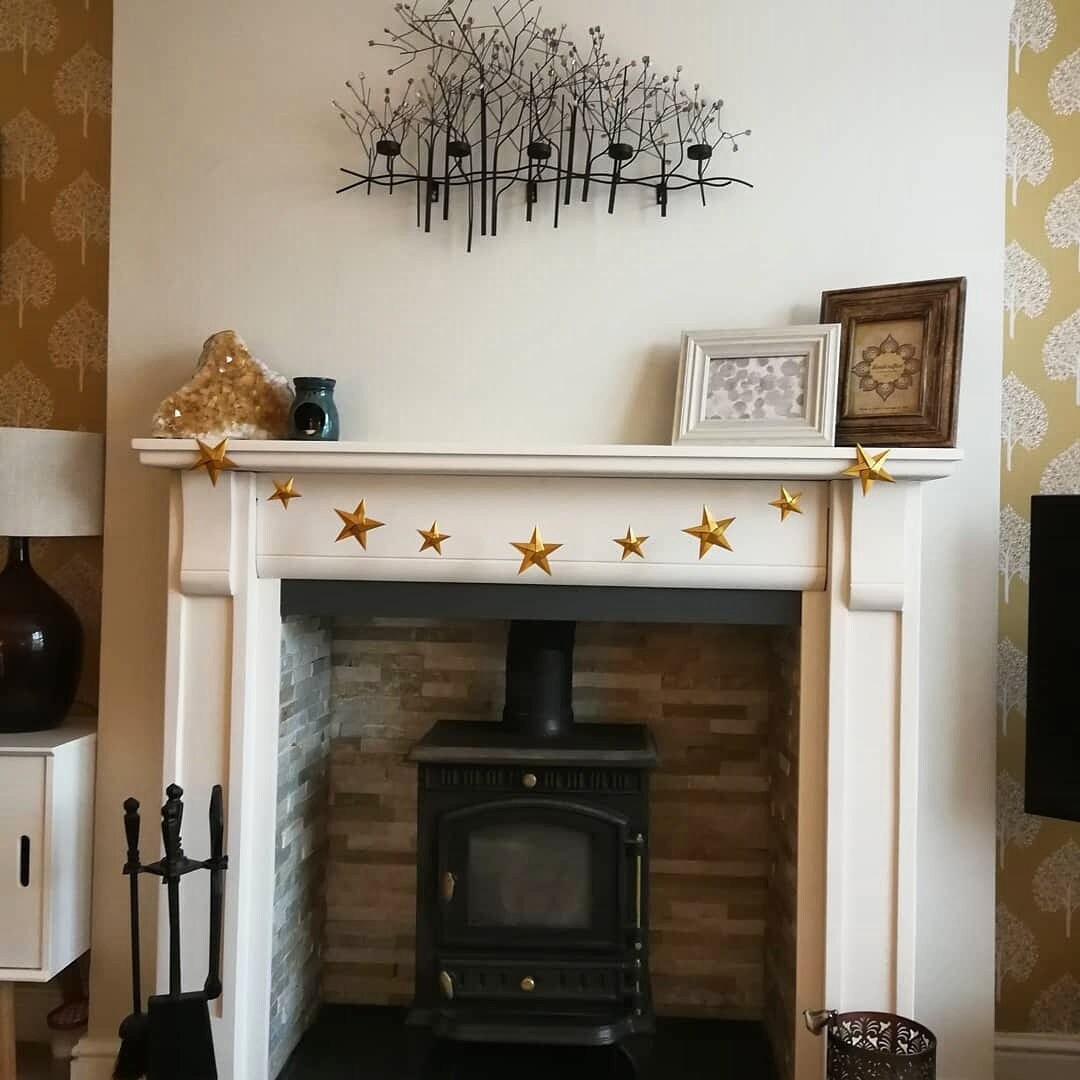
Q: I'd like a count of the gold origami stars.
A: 9